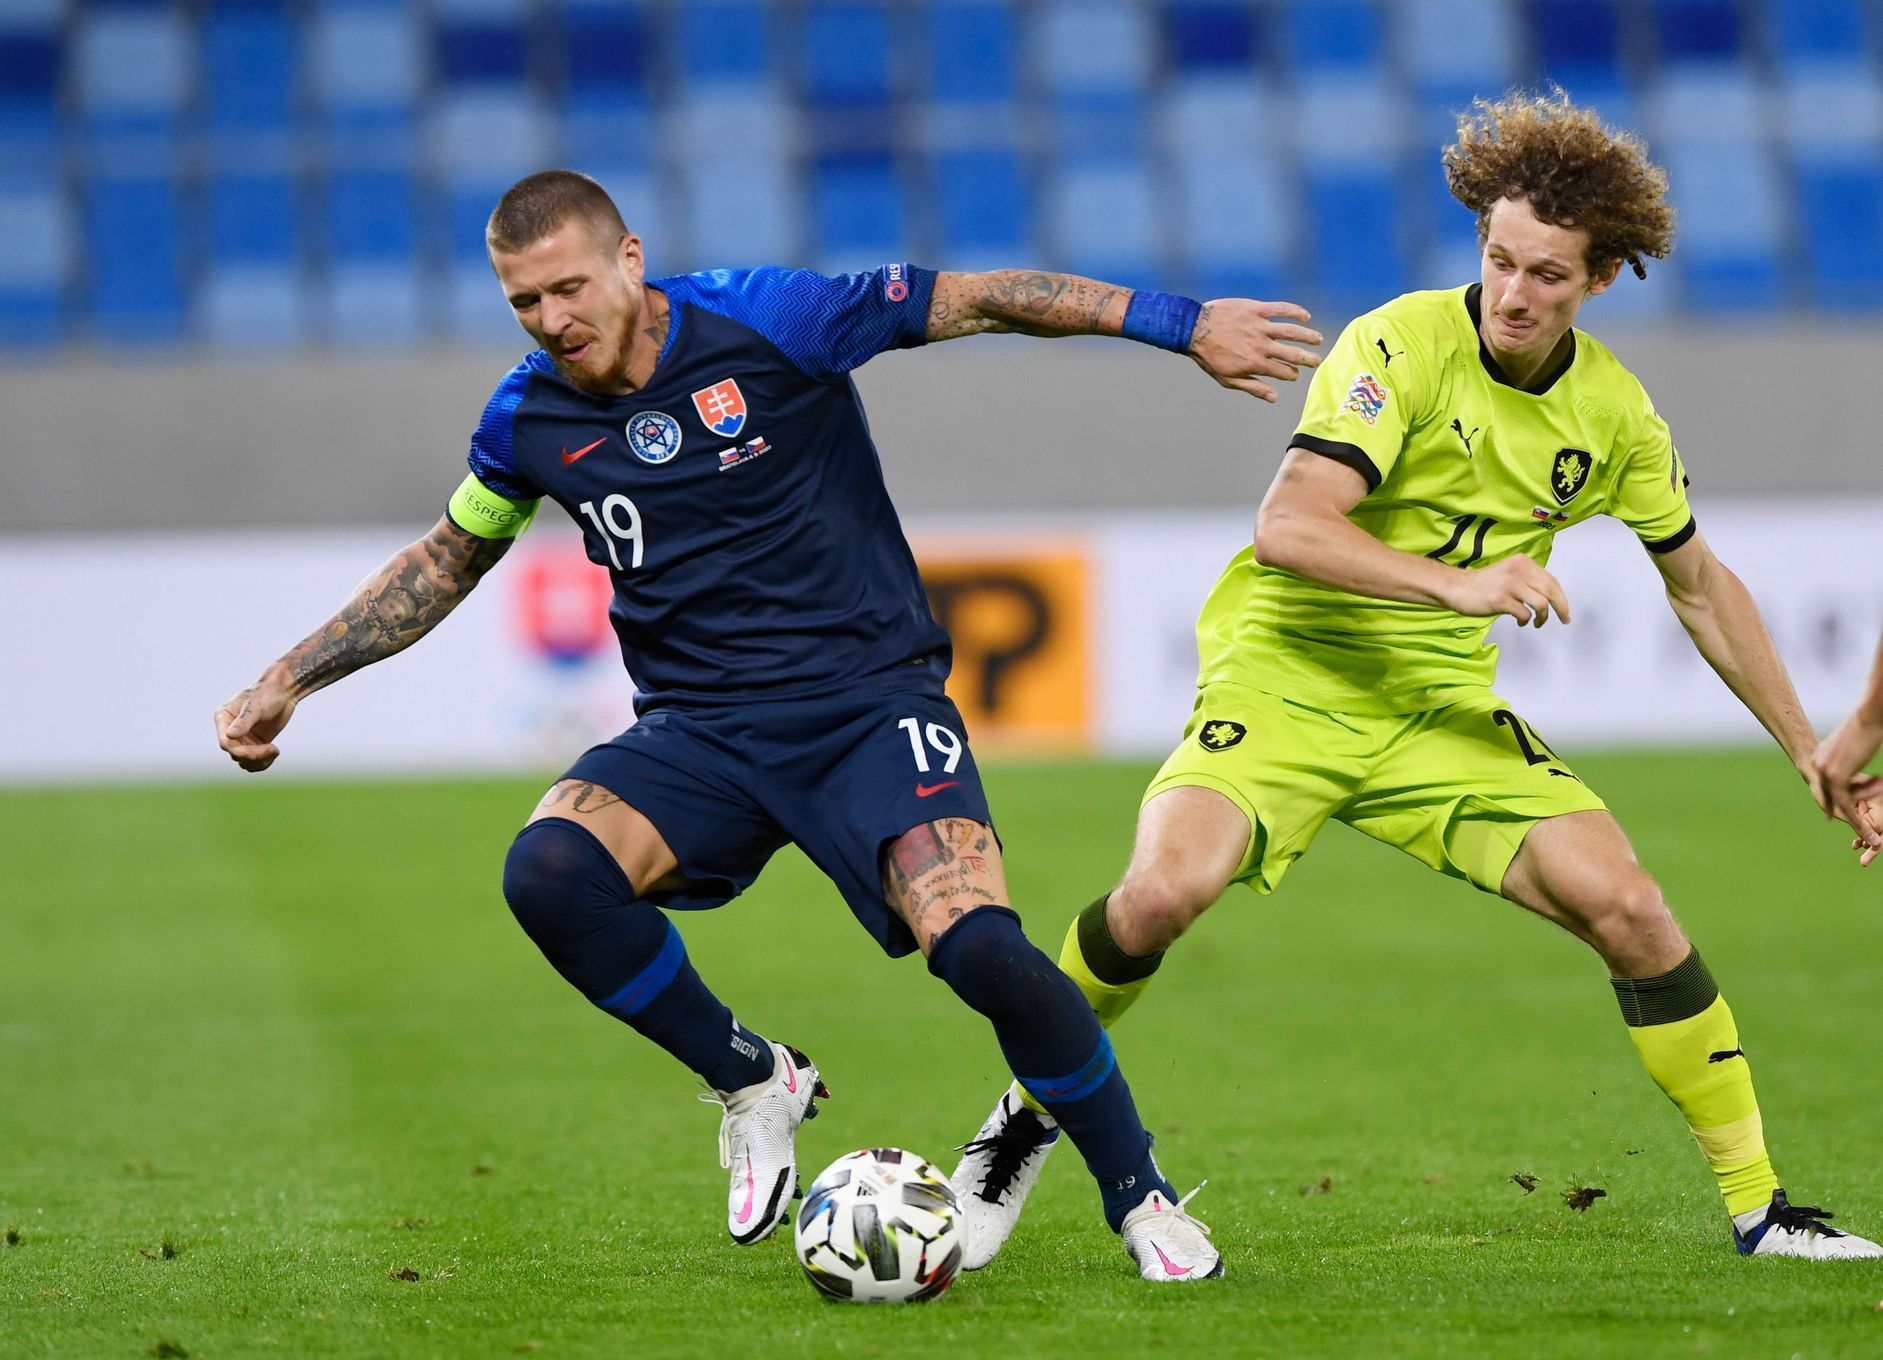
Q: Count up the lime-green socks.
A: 2